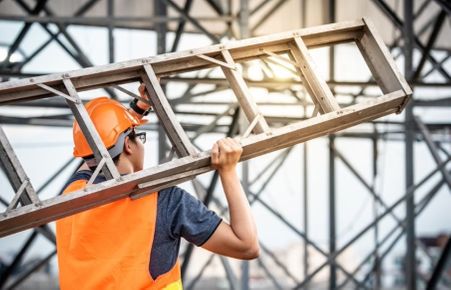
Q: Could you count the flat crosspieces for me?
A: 6